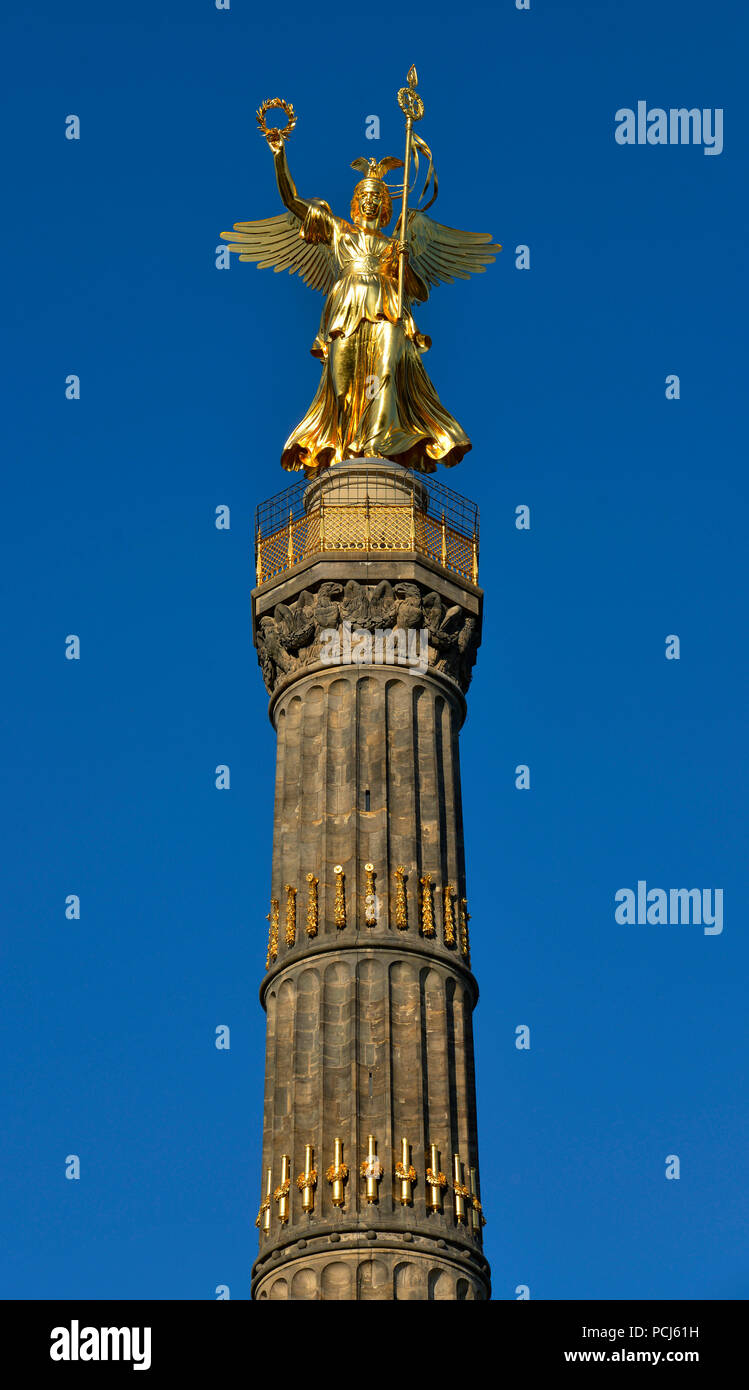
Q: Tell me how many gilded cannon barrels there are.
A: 9